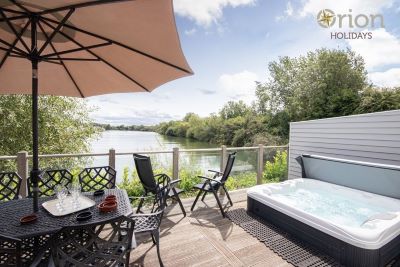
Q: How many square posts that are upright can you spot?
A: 5